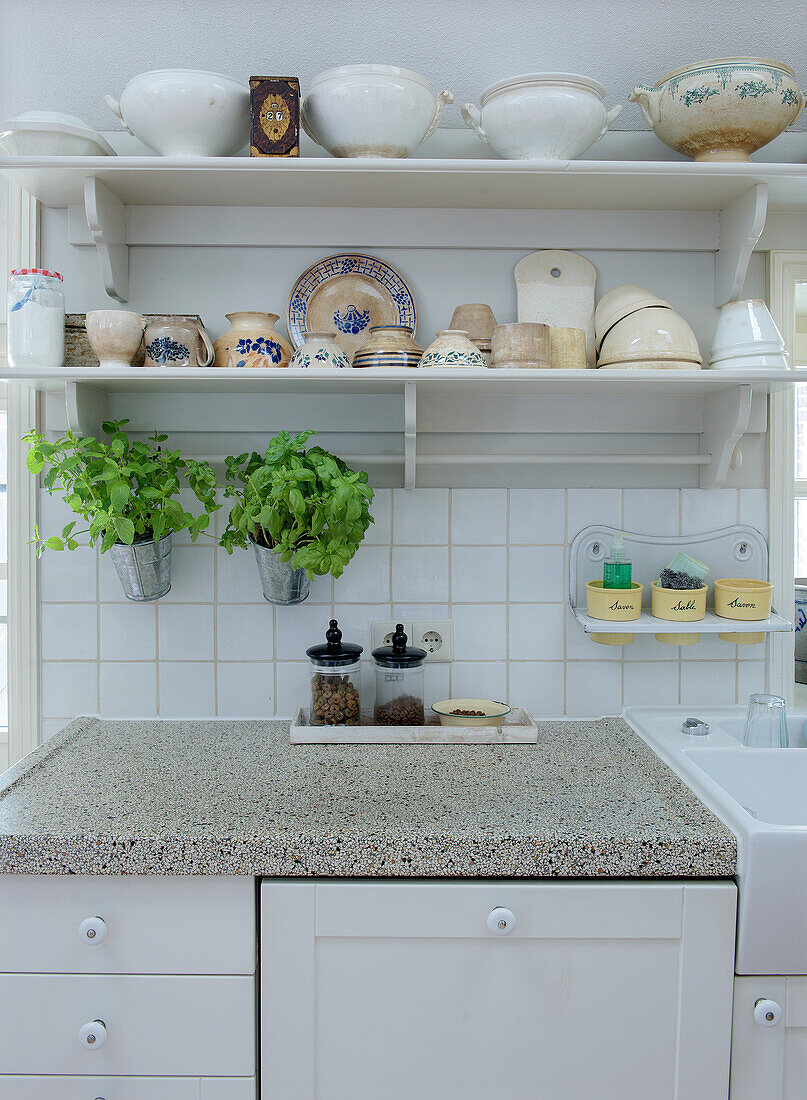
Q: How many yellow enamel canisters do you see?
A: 3